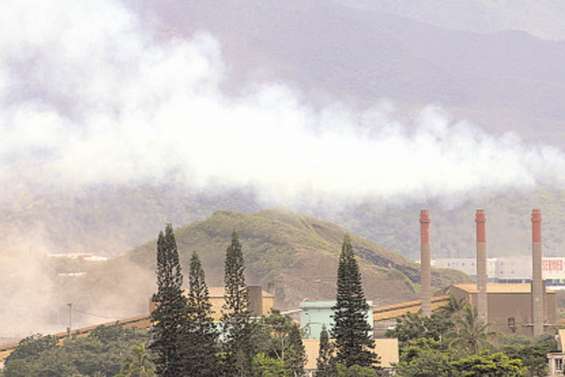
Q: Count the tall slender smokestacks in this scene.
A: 3